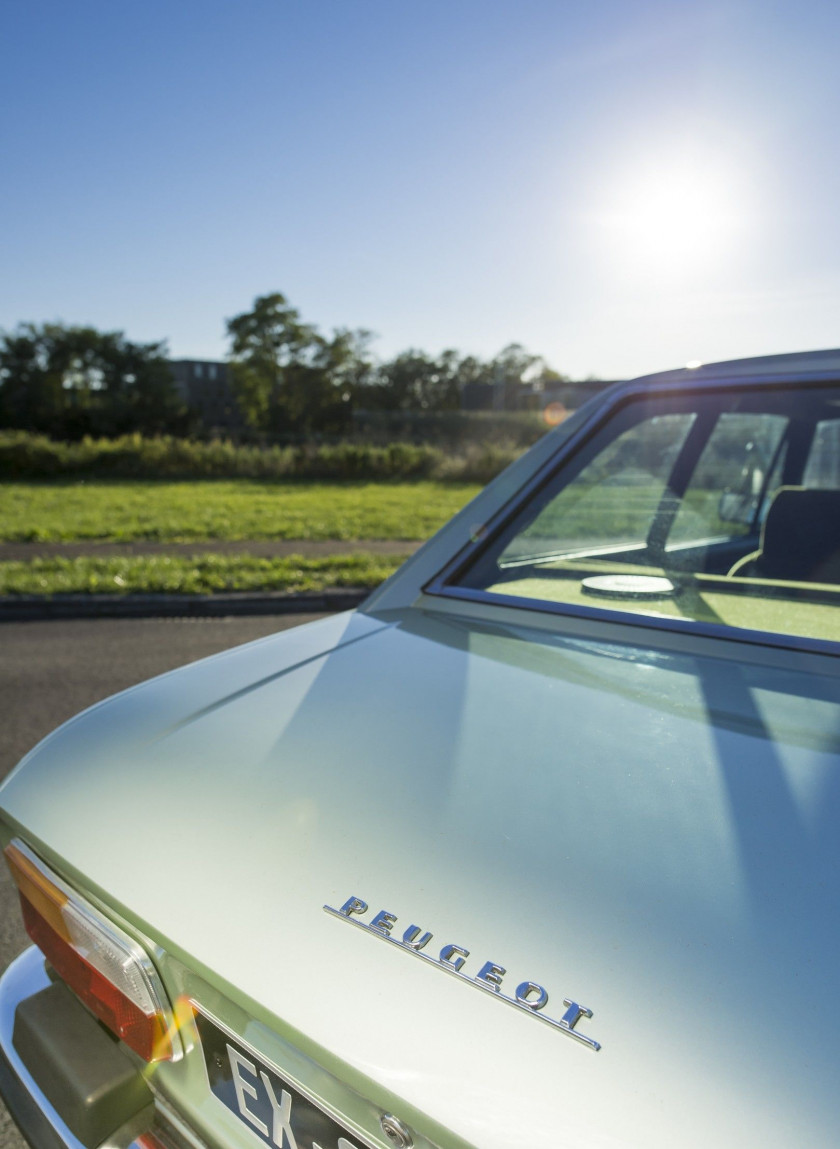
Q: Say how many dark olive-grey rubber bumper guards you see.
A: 1